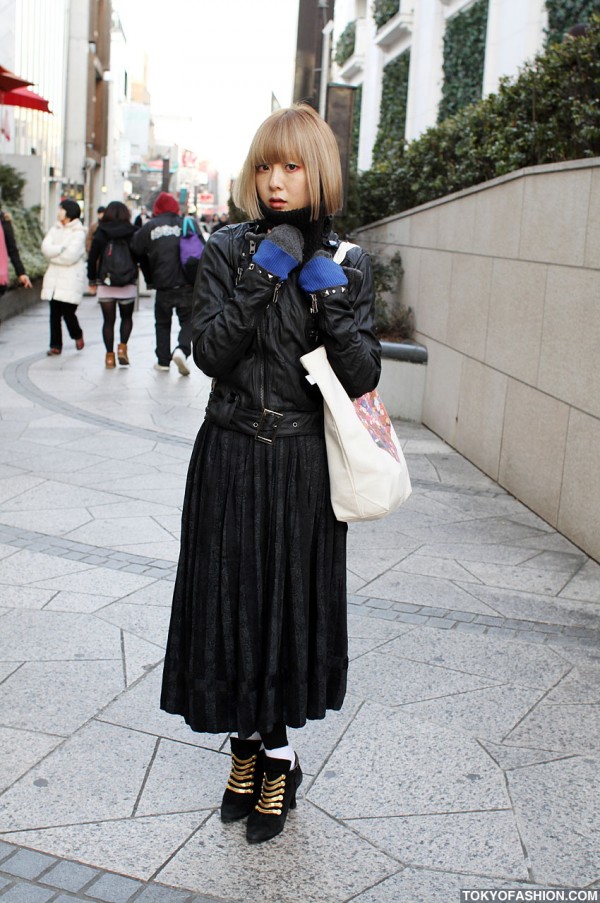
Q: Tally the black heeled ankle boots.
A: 2